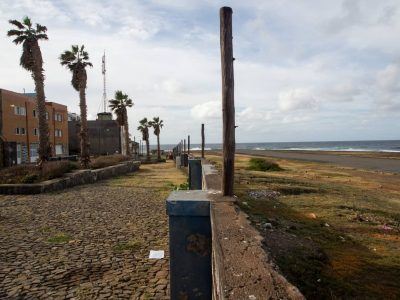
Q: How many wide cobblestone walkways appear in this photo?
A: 1